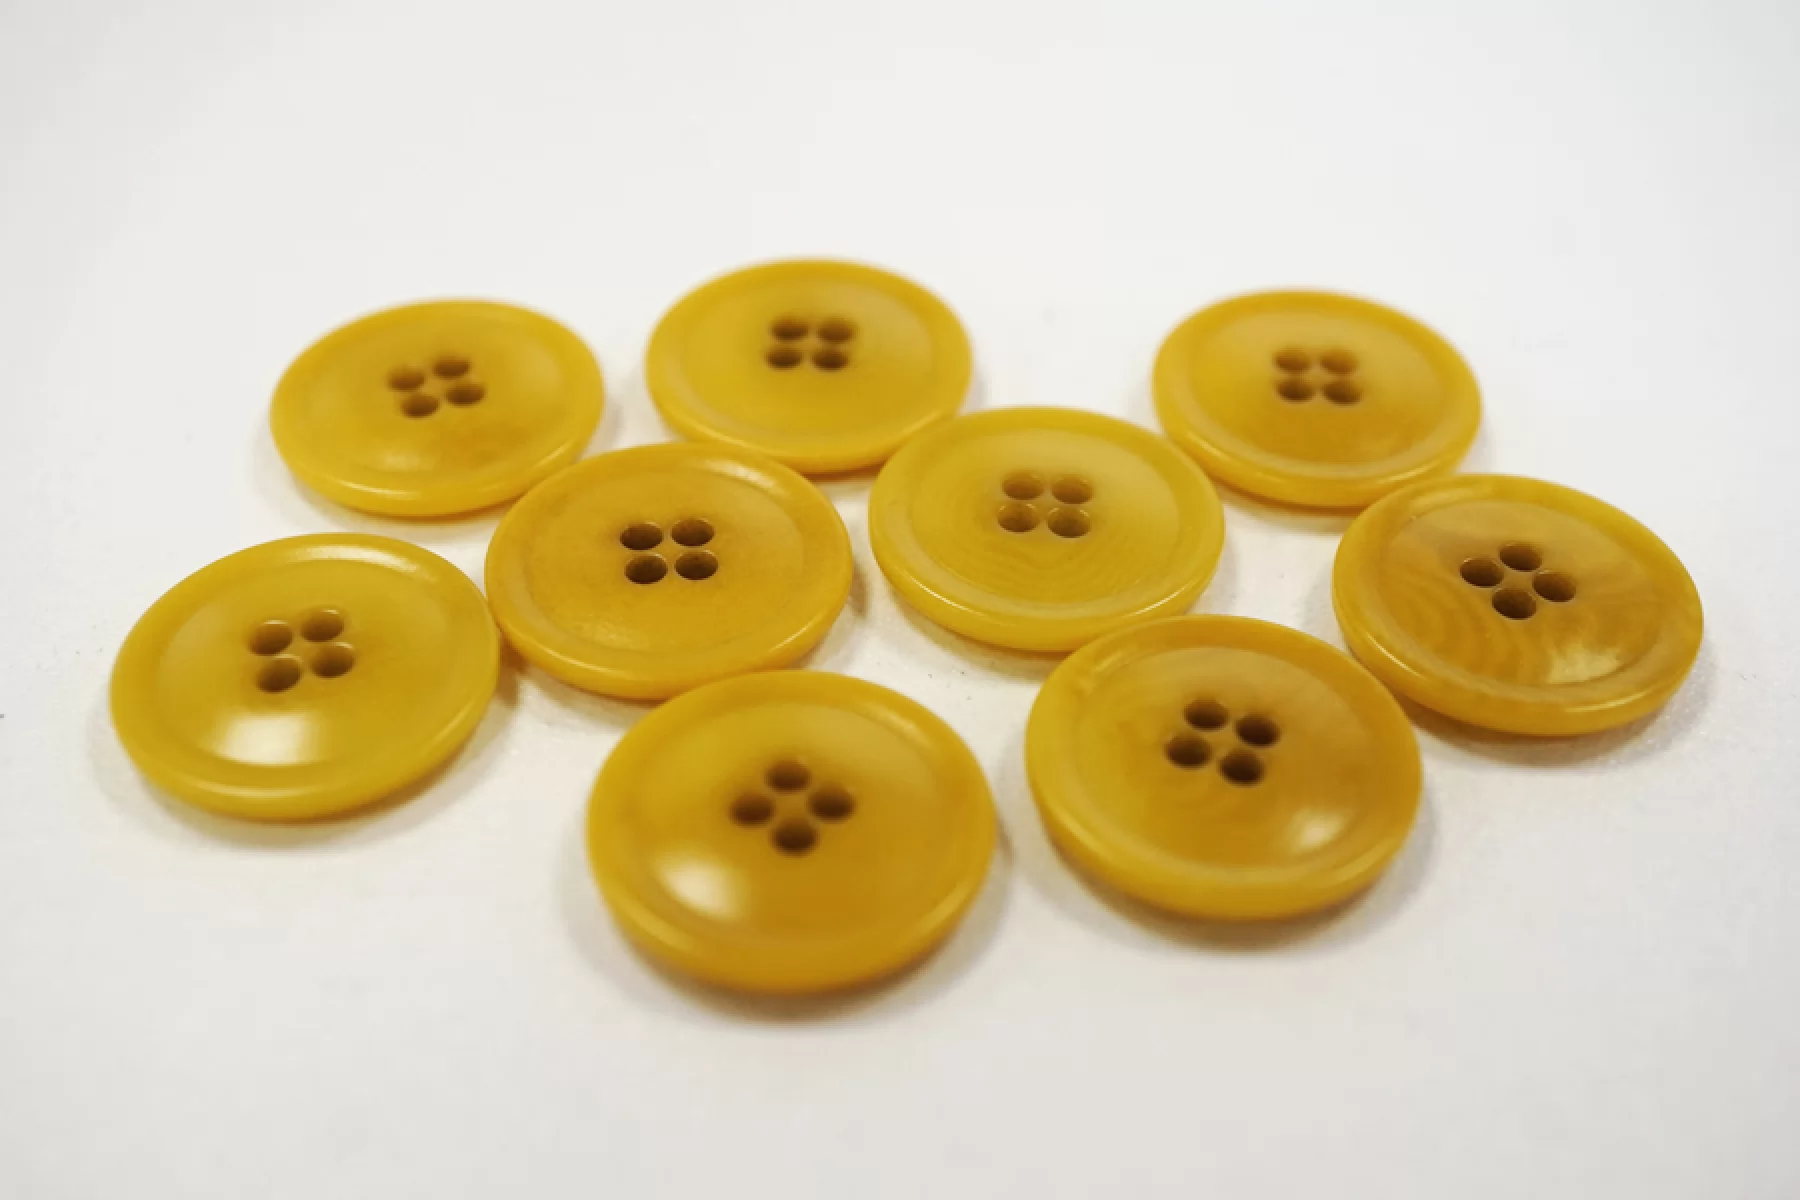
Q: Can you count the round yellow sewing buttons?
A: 9